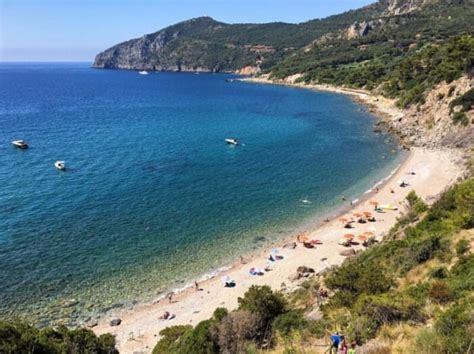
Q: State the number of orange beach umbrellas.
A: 8